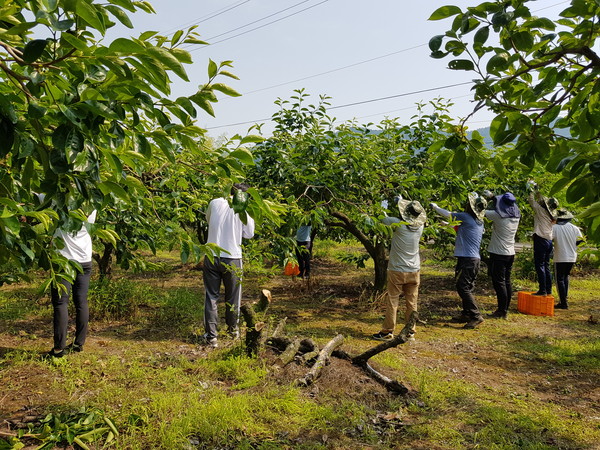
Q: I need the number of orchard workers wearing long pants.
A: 8